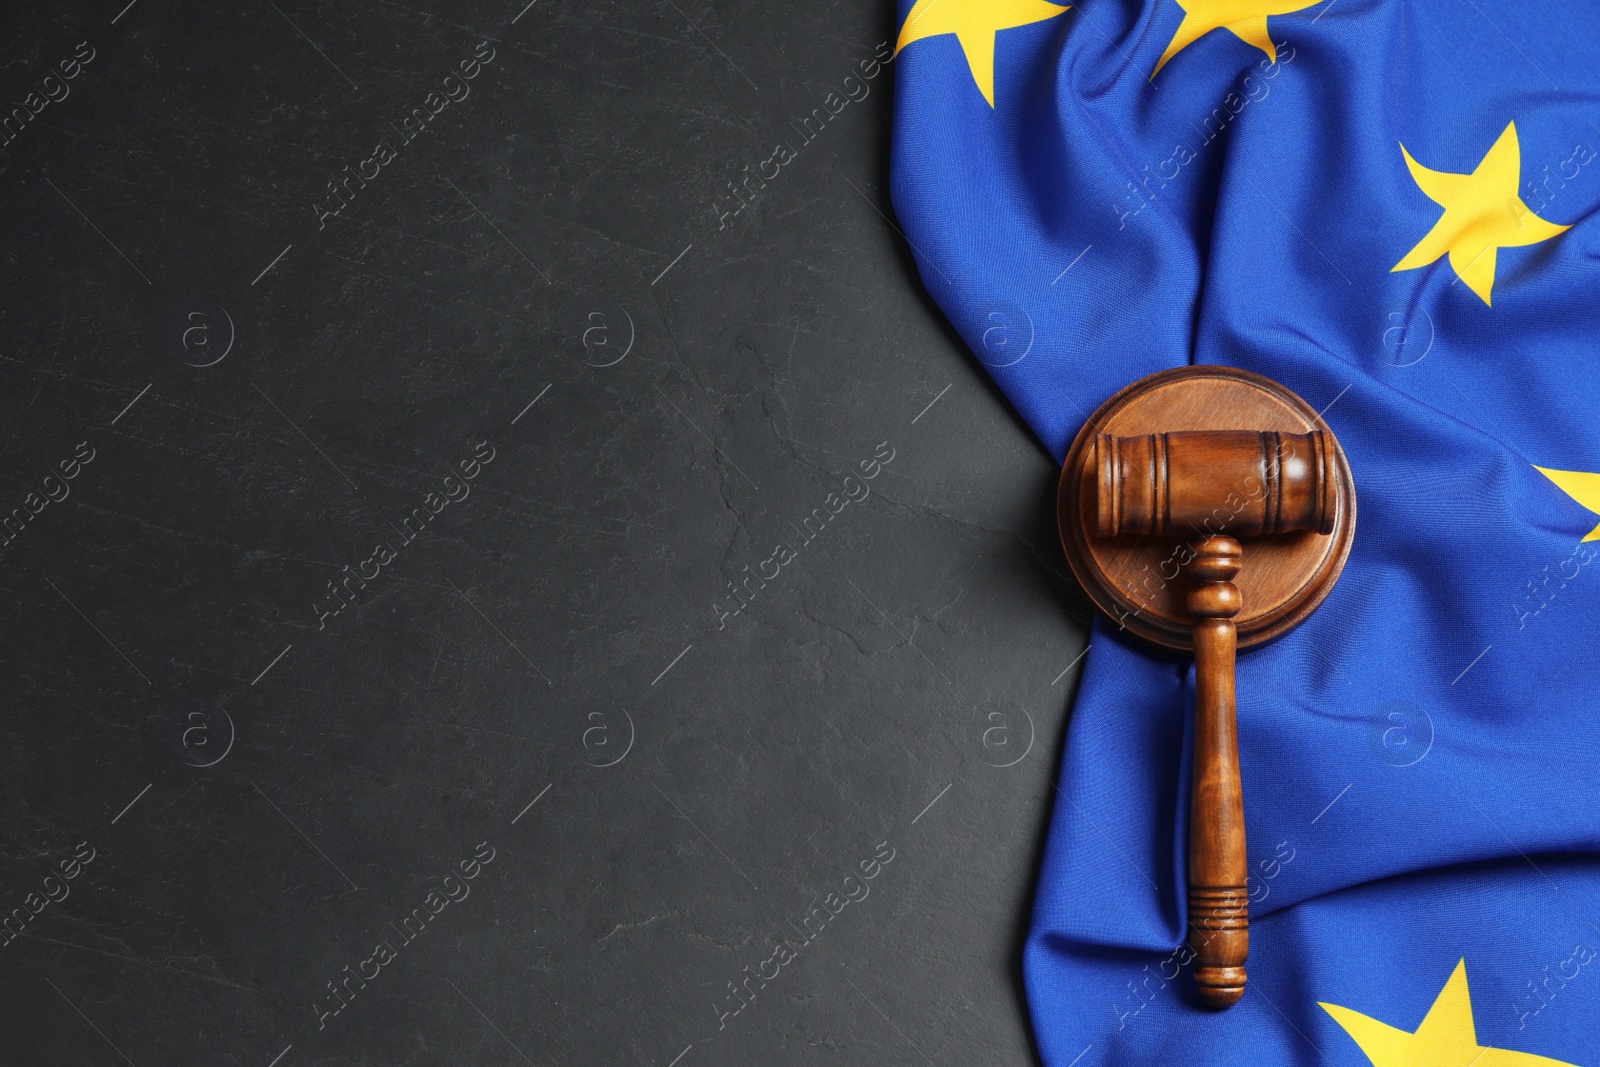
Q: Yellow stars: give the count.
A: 5